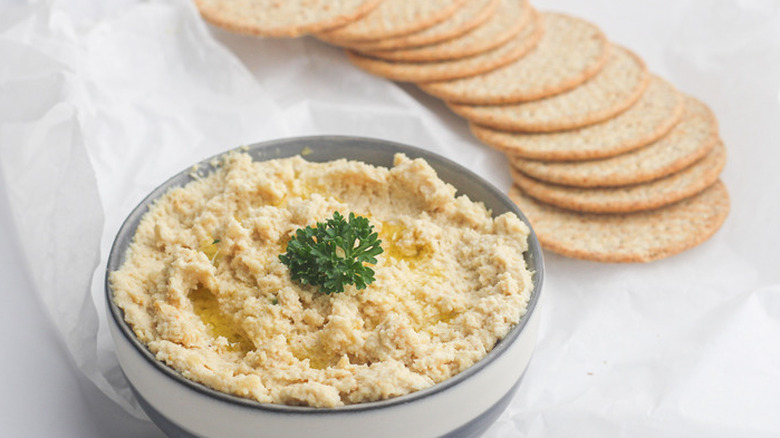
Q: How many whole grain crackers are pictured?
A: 11